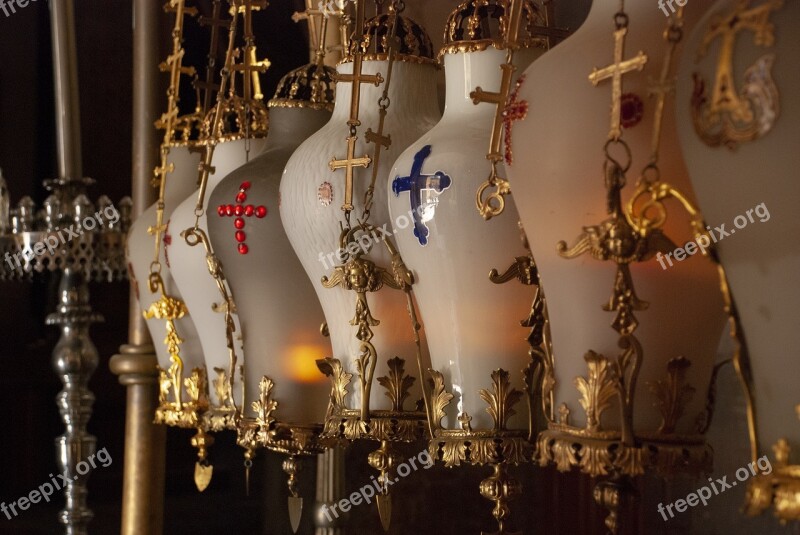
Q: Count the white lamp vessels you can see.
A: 7